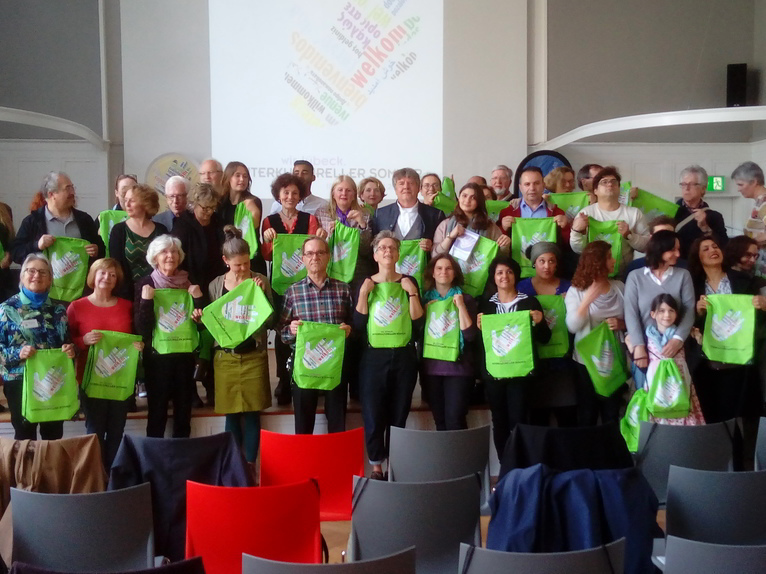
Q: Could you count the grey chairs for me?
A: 9